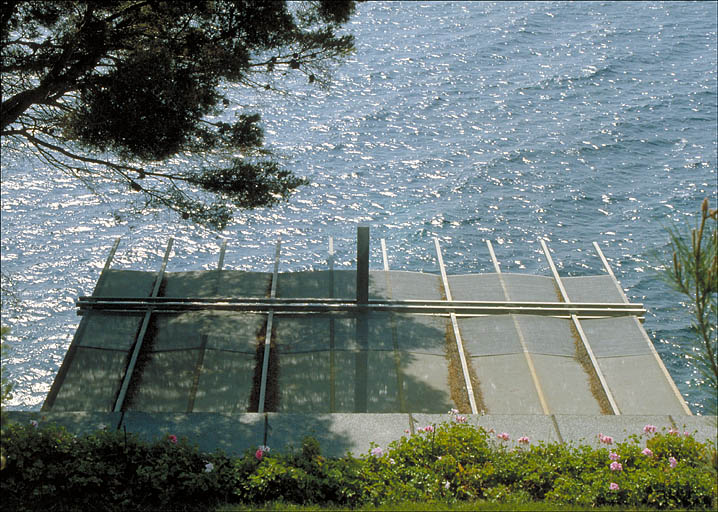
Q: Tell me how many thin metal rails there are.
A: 10